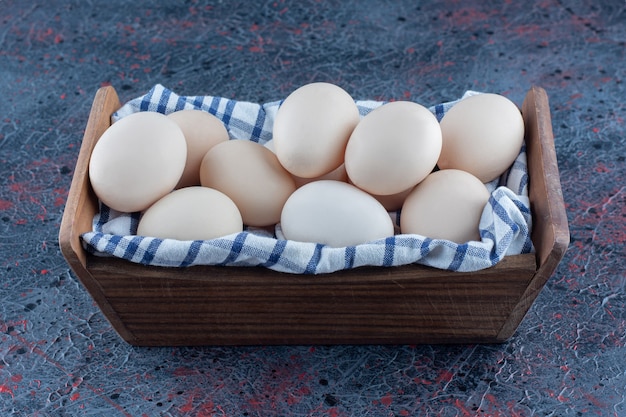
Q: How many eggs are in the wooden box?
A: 11